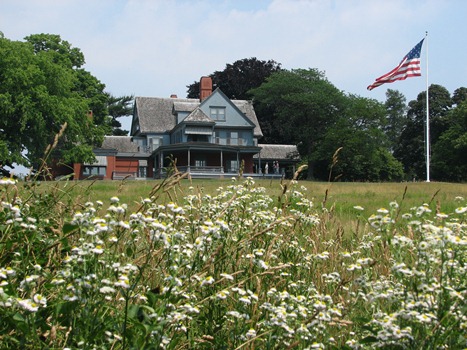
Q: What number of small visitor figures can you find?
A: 3